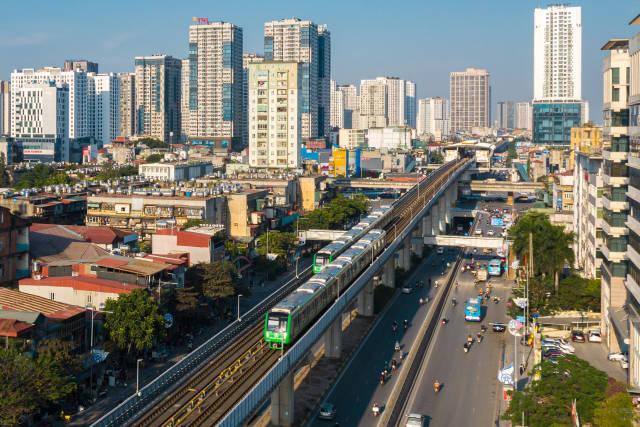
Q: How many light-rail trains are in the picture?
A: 2